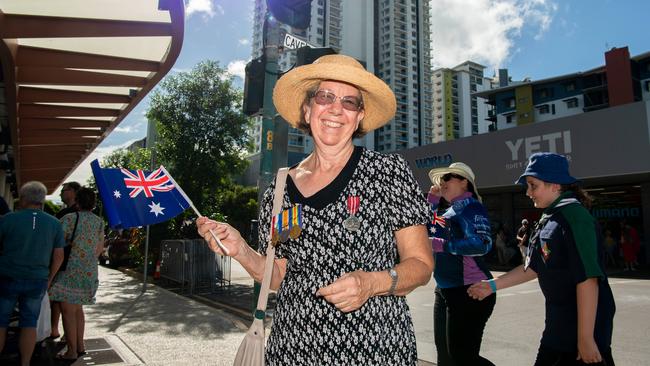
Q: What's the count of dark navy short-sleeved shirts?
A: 1